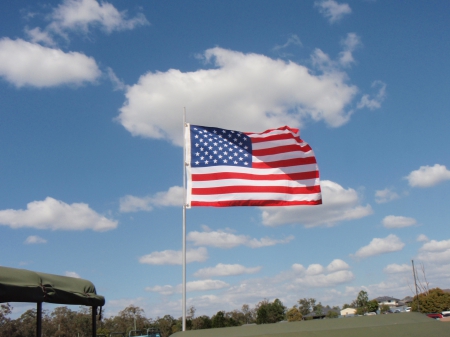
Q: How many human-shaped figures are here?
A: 0